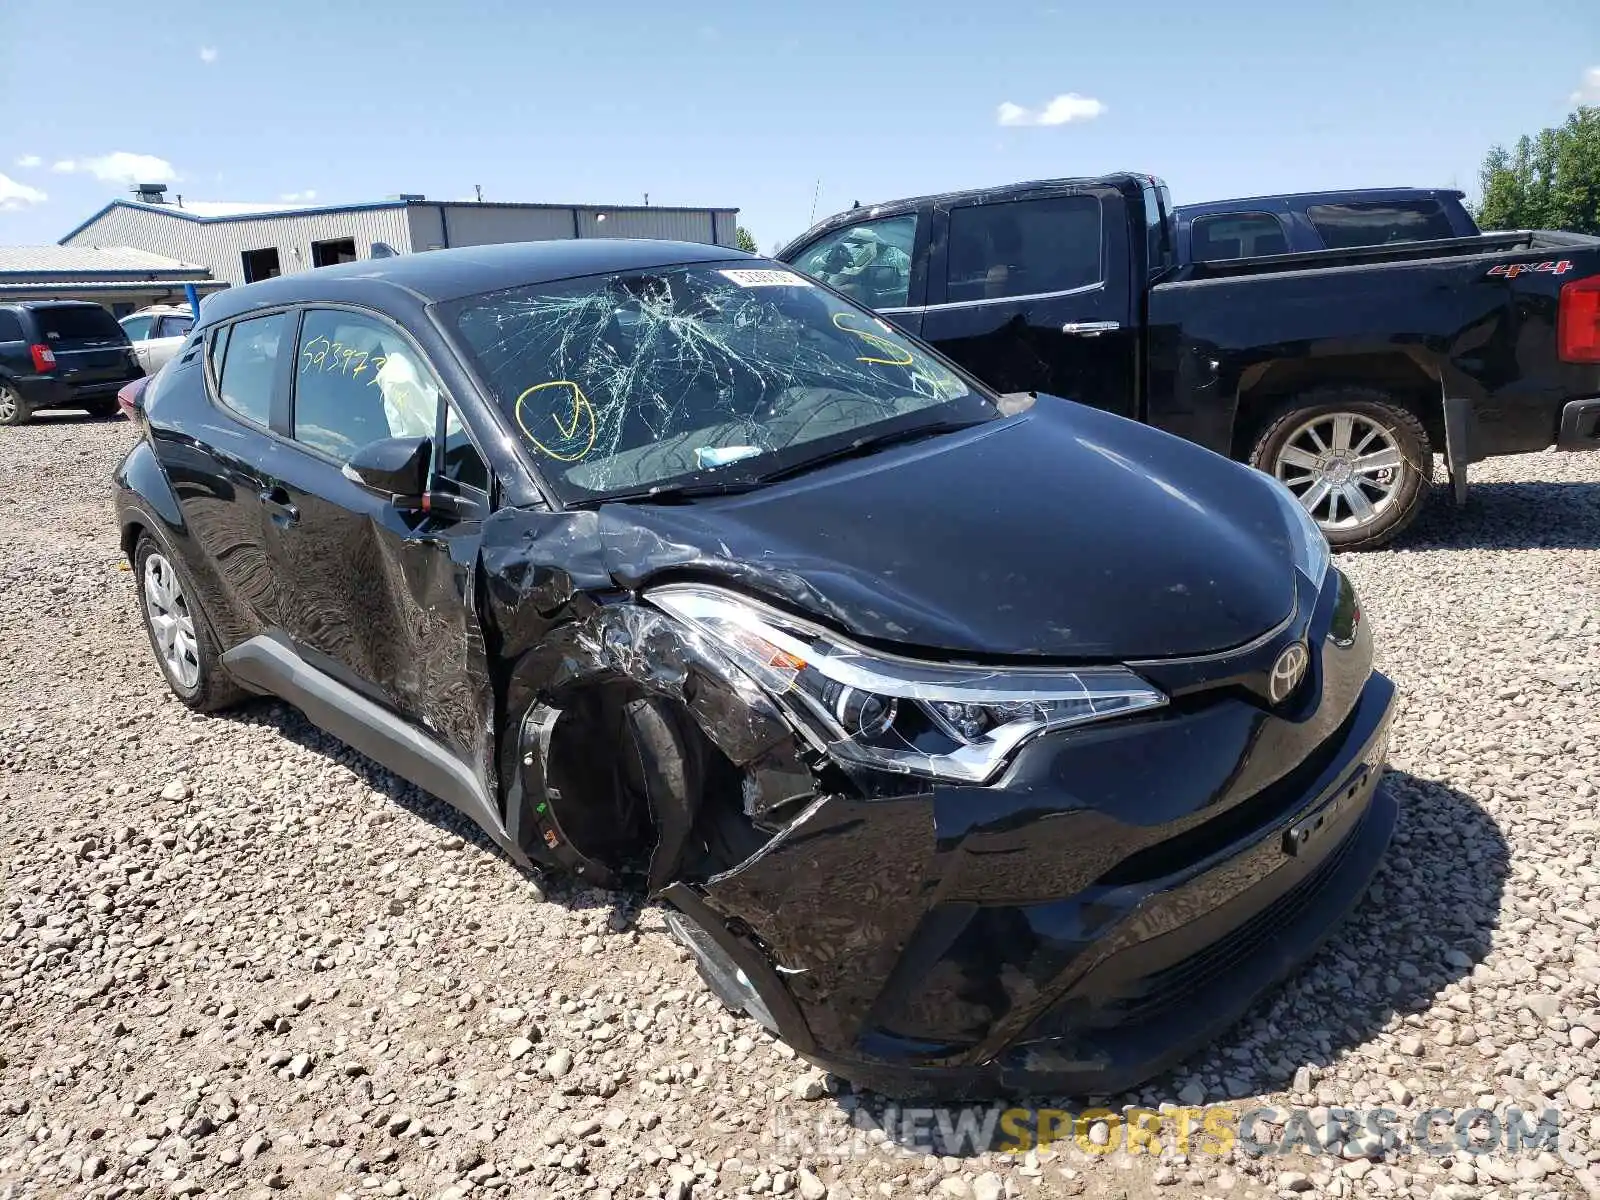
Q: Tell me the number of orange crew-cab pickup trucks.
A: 0